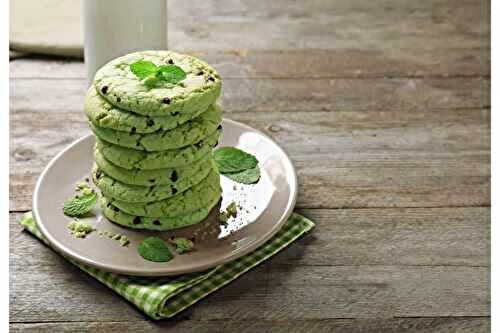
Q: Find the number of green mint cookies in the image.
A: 8